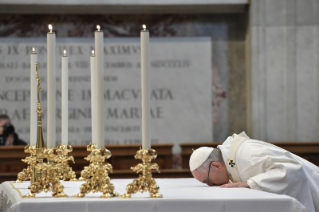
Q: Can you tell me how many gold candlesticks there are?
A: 6